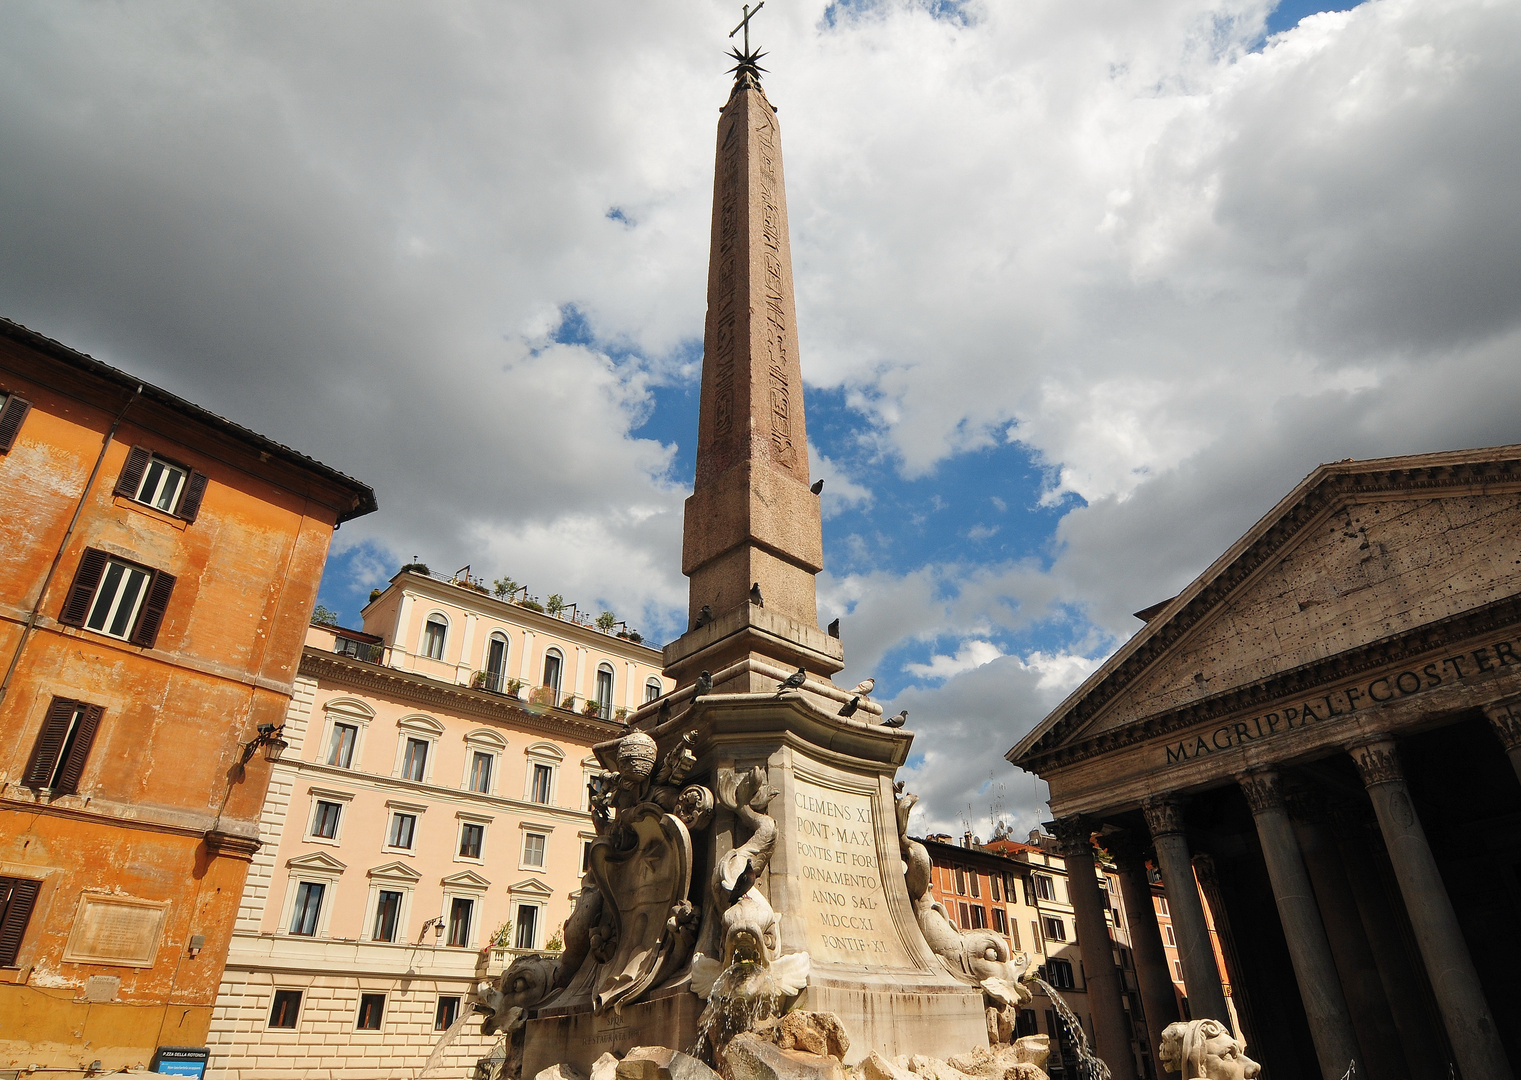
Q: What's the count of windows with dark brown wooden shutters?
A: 5